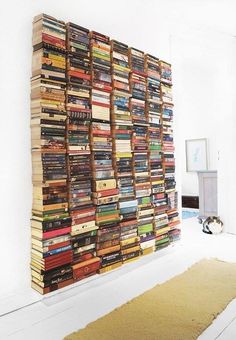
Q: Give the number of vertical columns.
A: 7